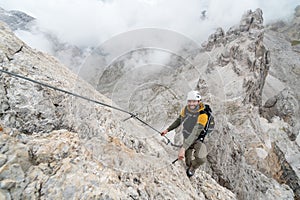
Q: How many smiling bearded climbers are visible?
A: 1